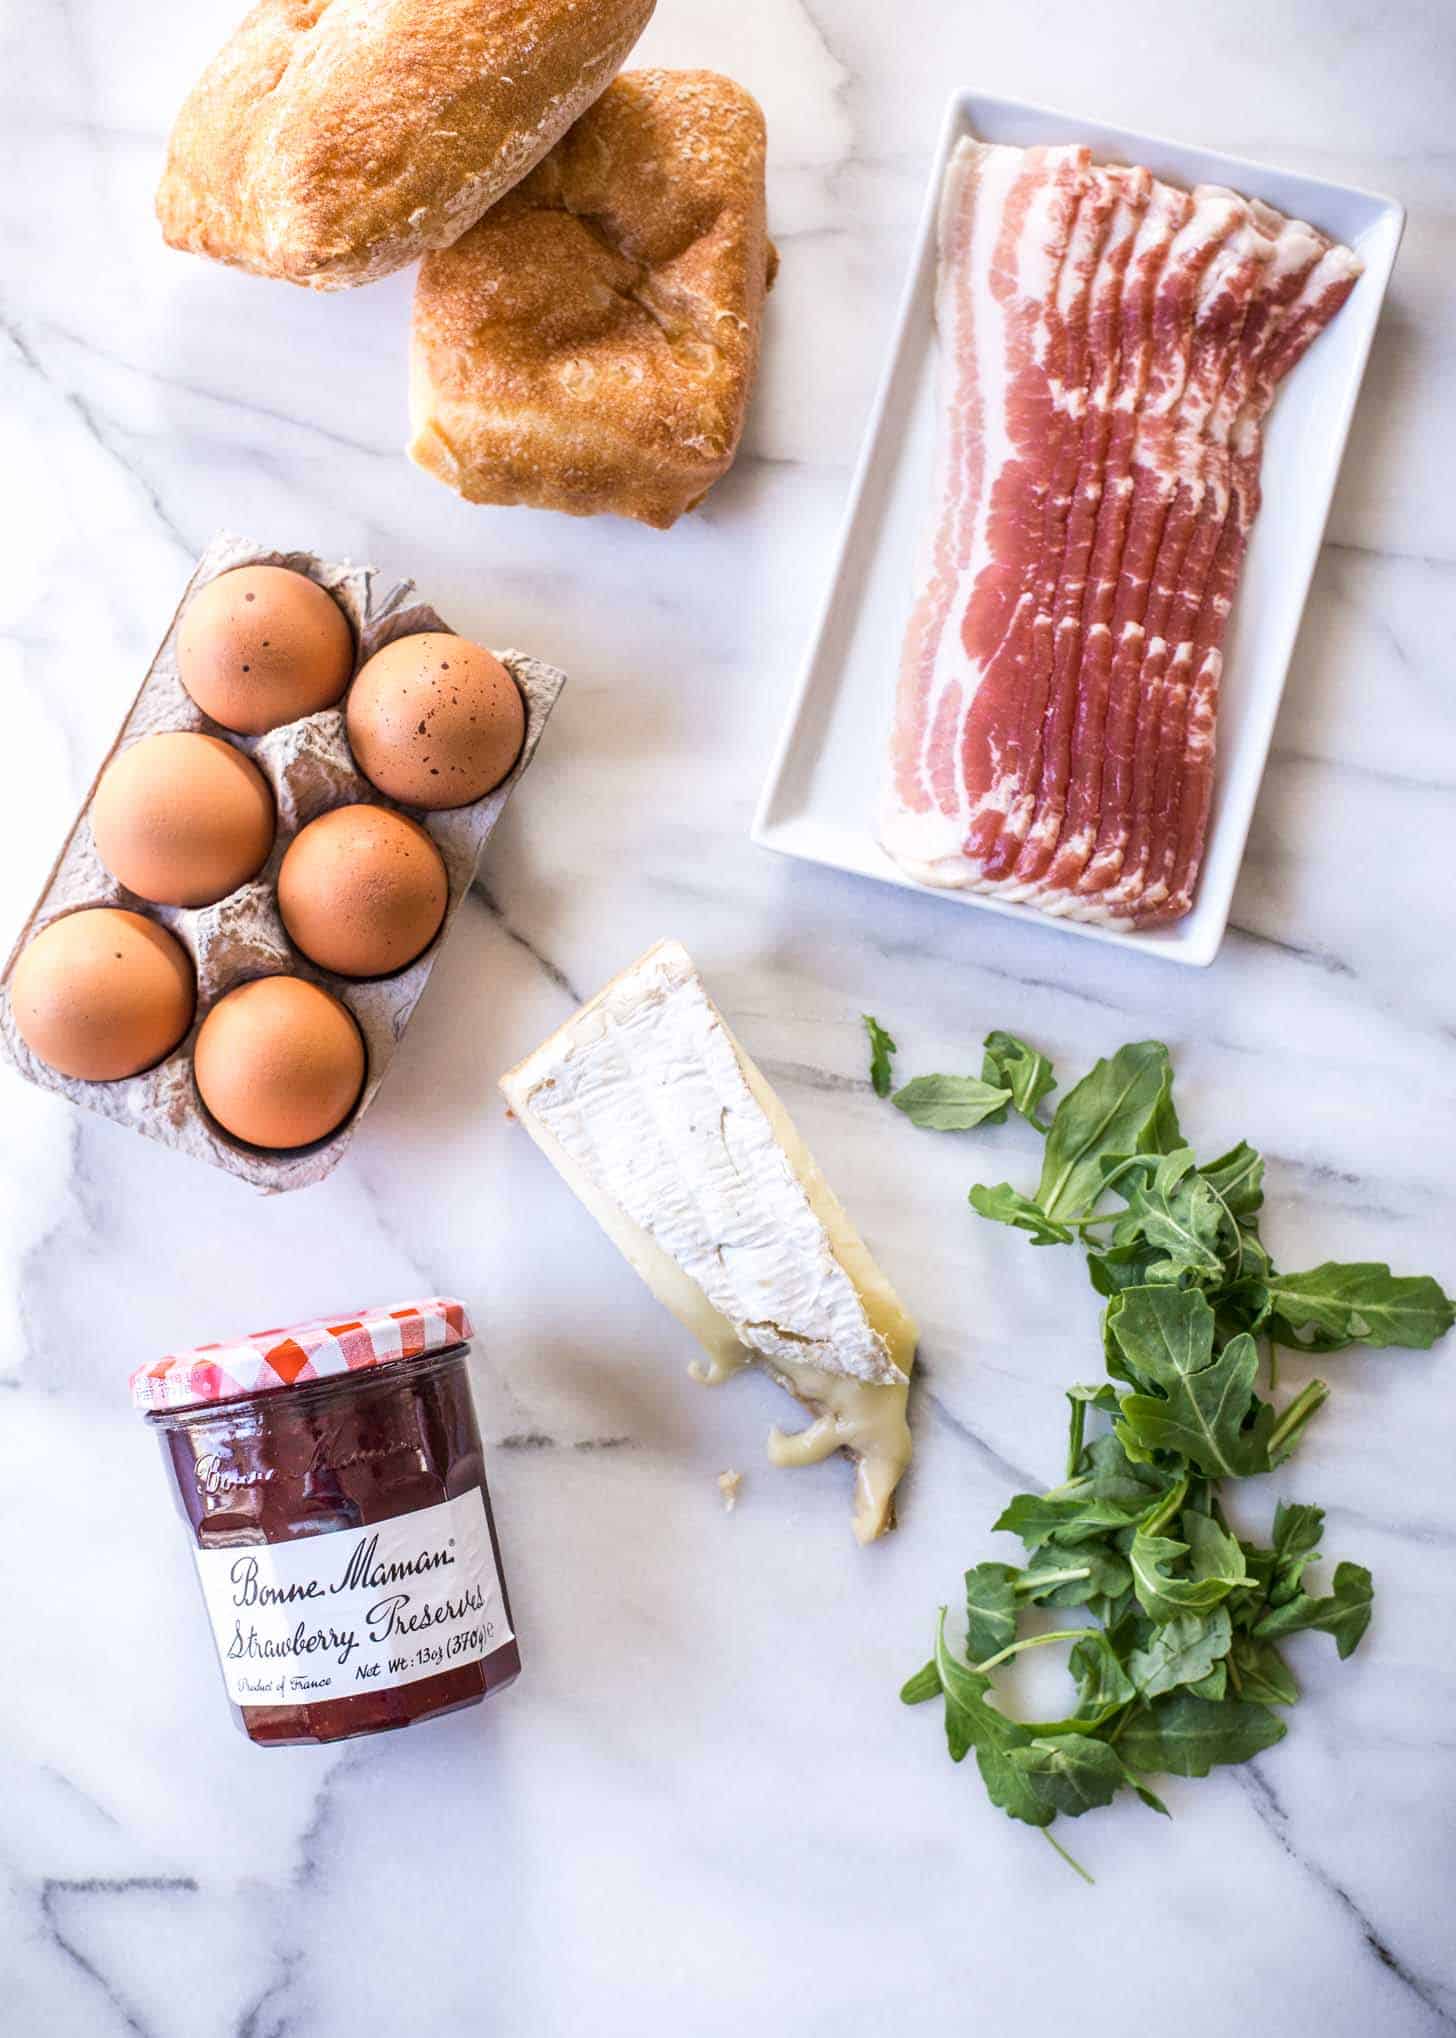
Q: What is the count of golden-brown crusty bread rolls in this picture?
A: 2